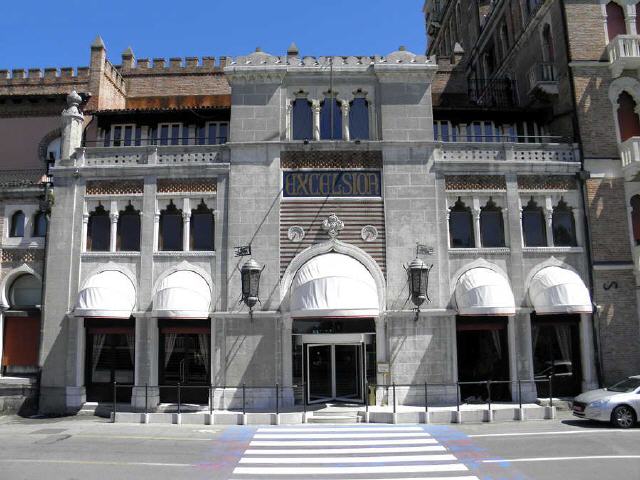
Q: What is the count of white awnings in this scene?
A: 5